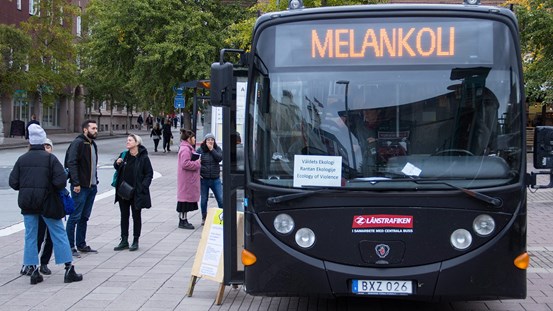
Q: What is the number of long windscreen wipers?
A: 2